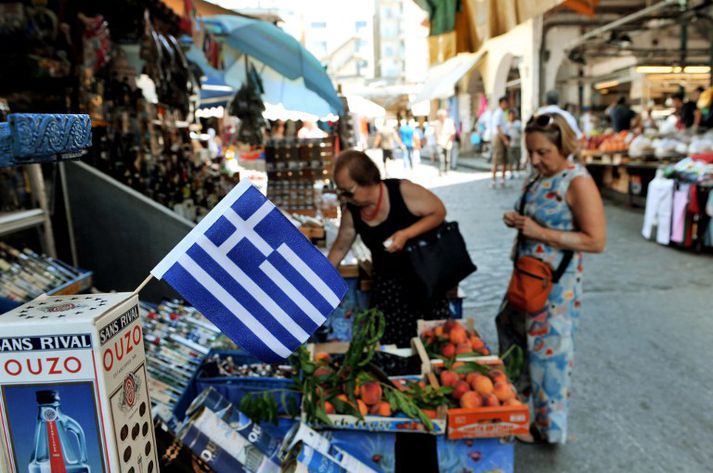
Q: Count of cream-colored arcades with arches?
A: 1